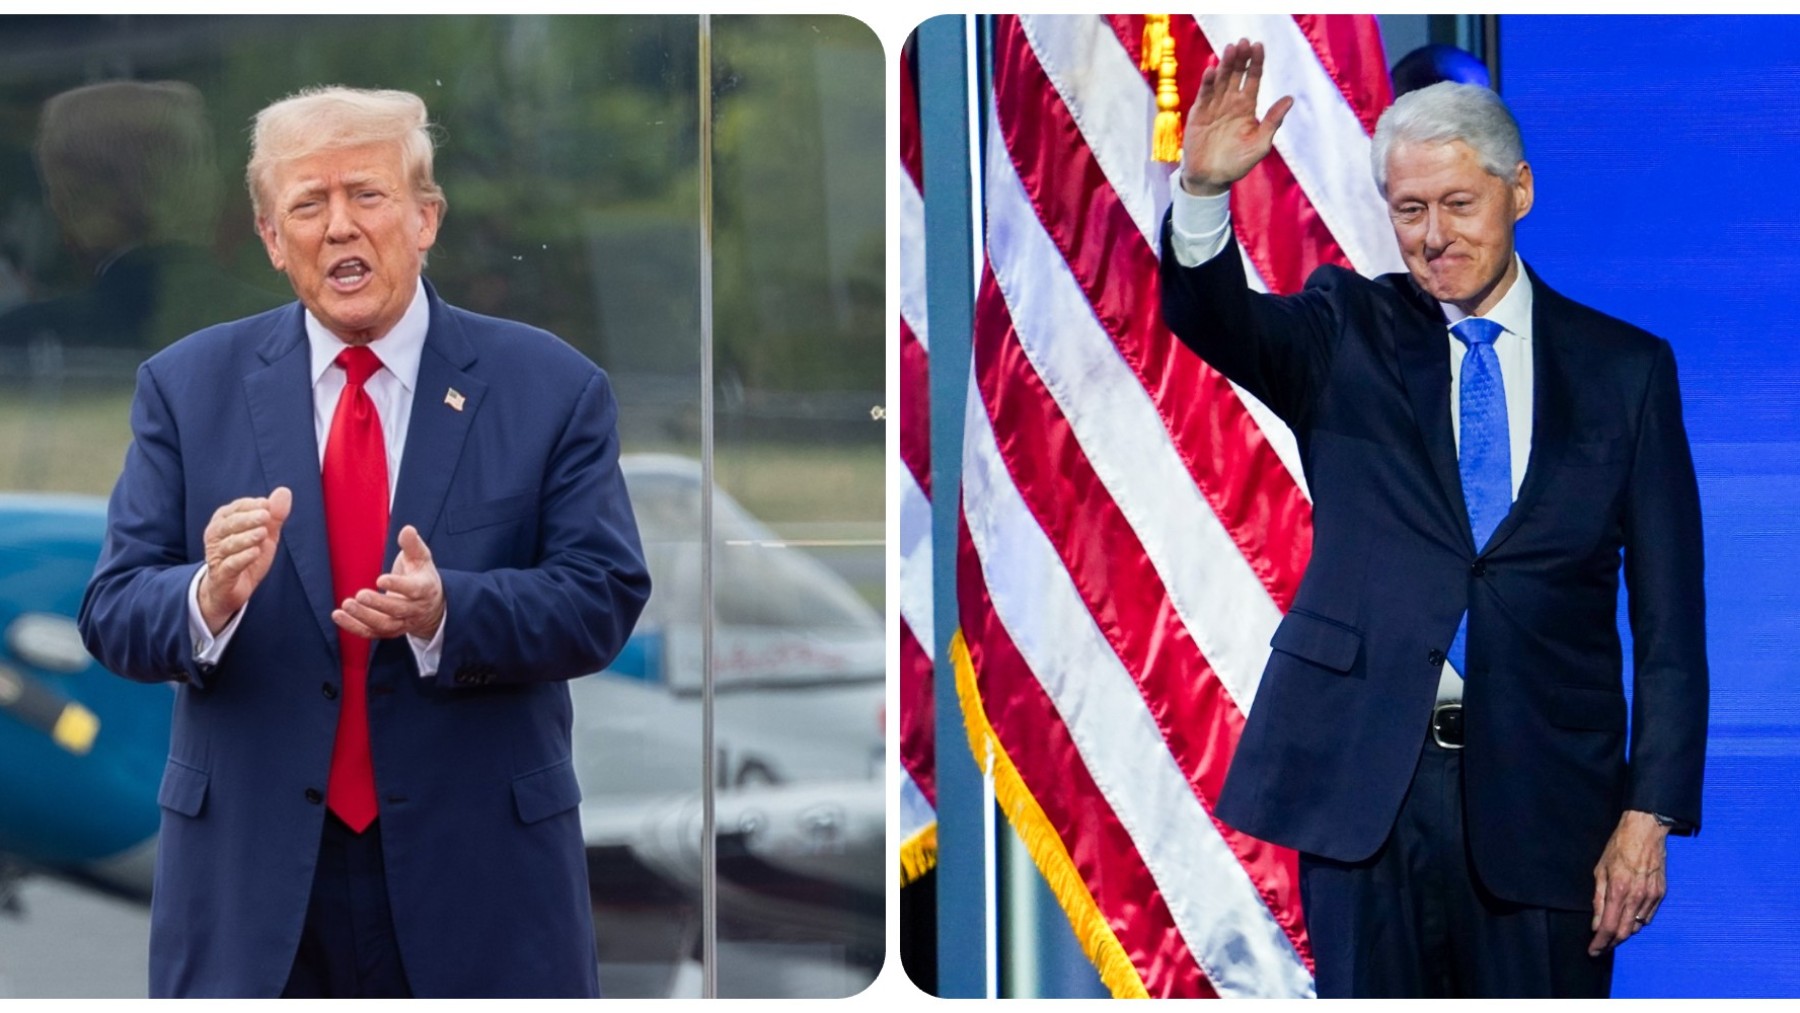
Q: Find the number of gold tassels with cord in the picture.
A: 2